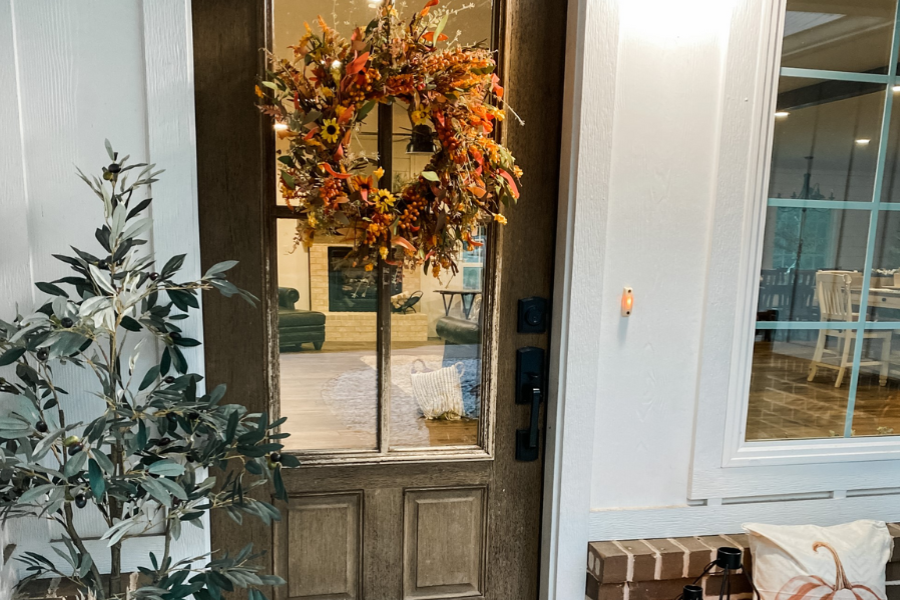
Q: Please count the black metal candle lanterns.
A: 2